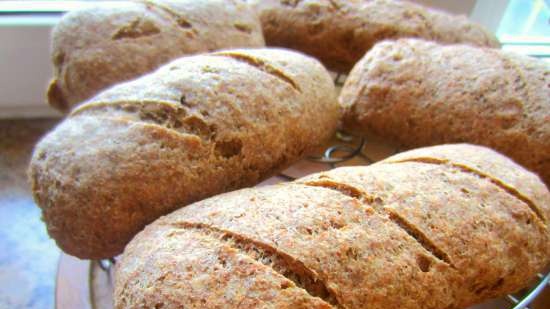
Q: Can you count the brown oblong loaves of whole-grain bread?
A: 5